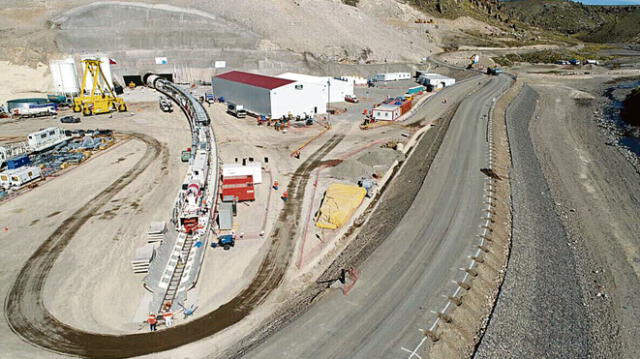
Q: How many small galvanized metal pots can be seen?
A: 0